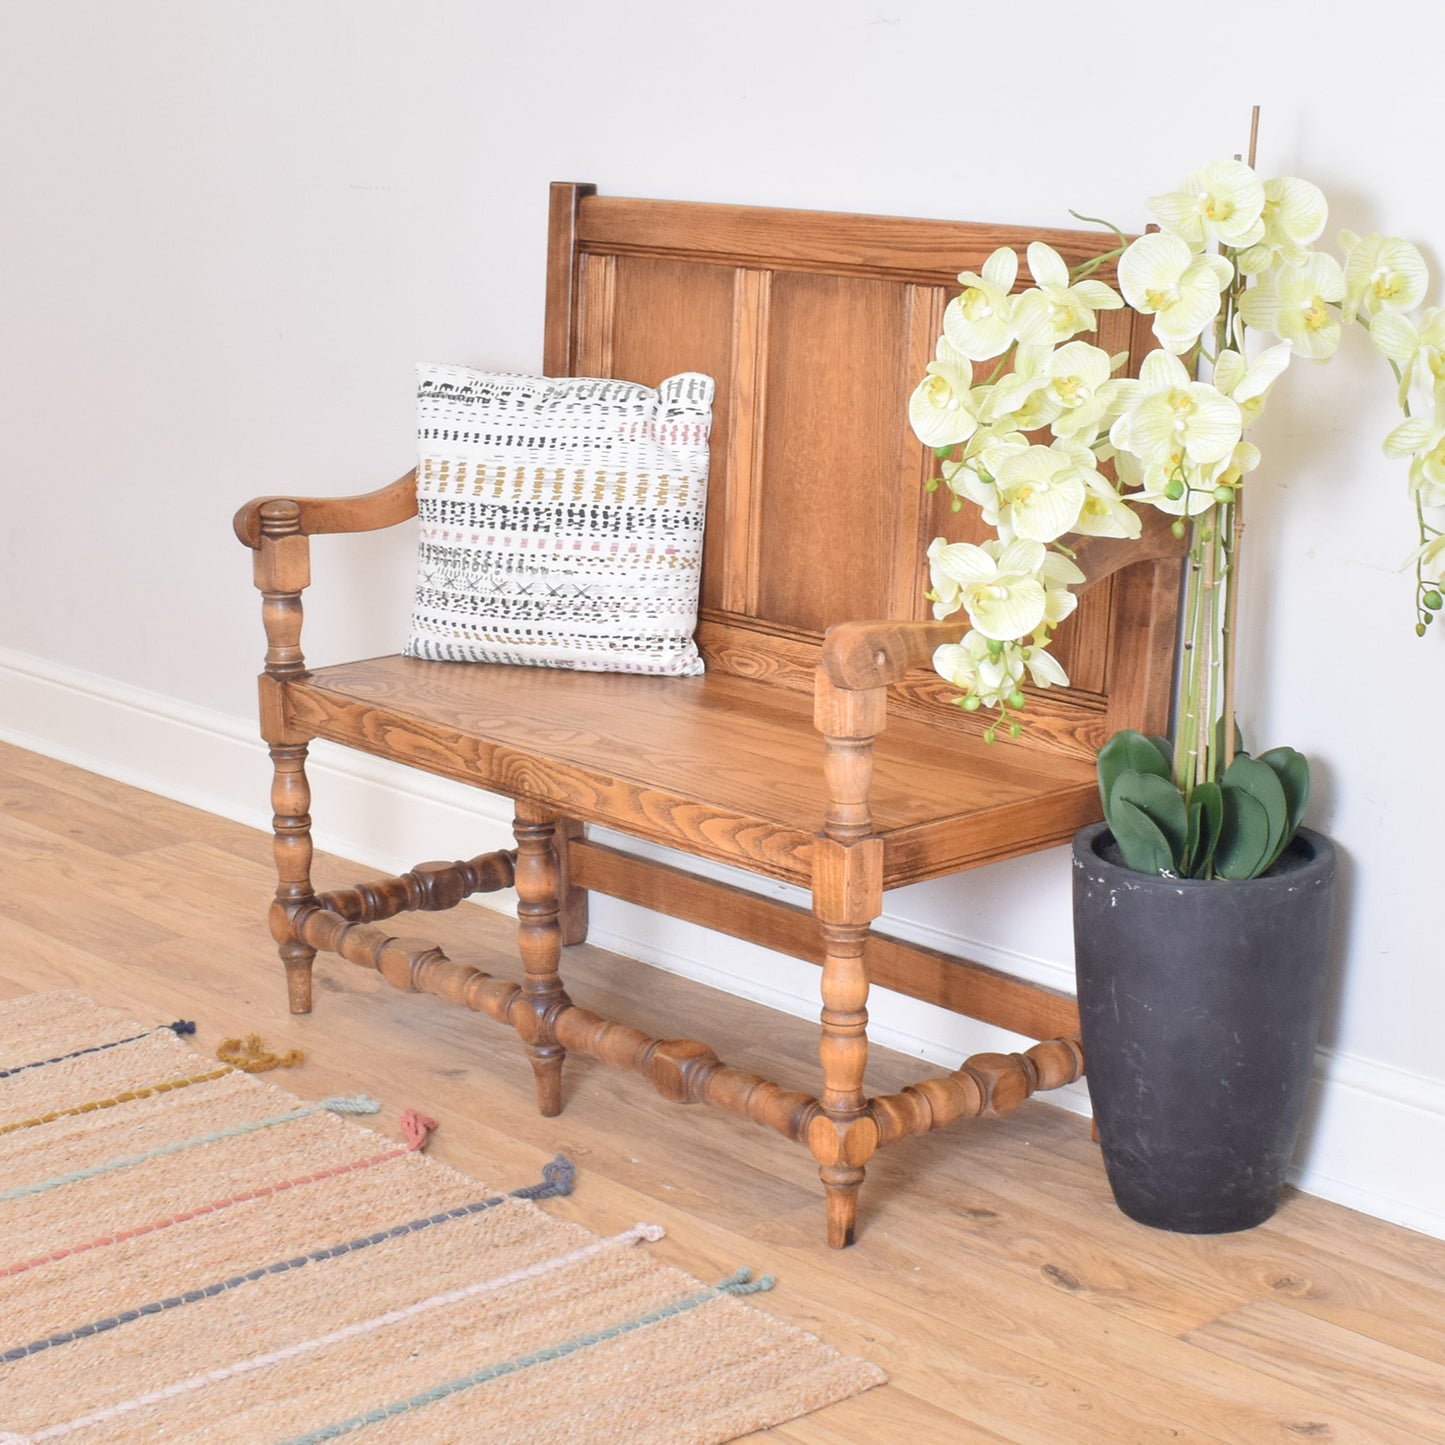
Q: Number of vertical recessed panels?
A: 3